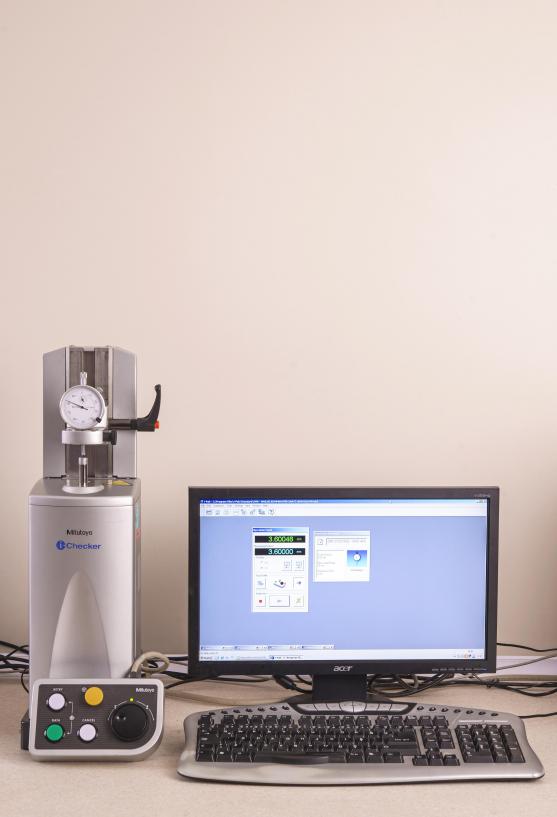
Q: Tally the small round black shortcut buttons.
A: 14